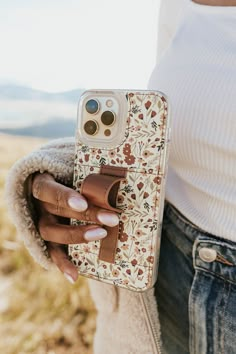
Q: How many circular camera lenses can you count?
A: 3